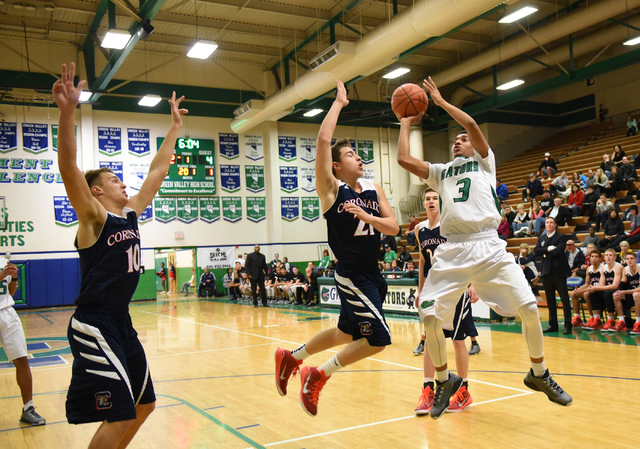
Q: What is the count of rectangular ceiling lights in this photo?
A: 9